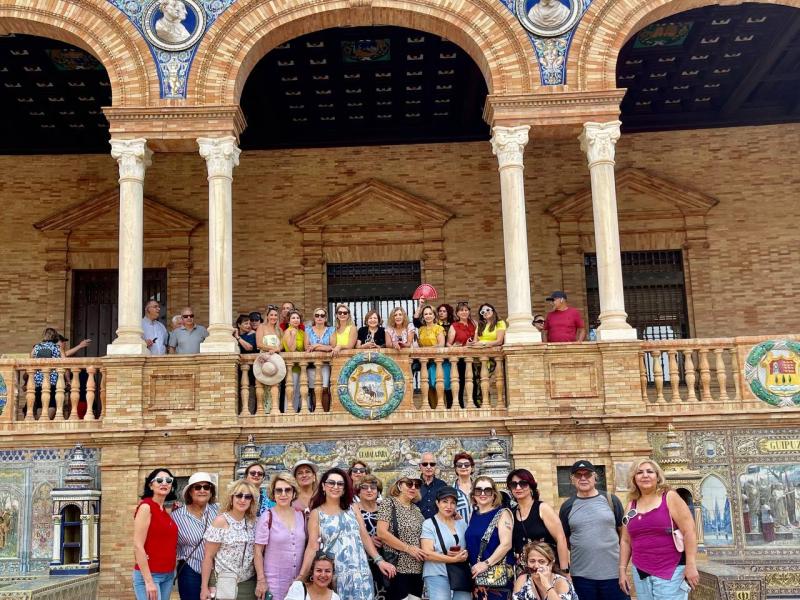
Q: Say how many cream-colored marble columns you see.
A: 4